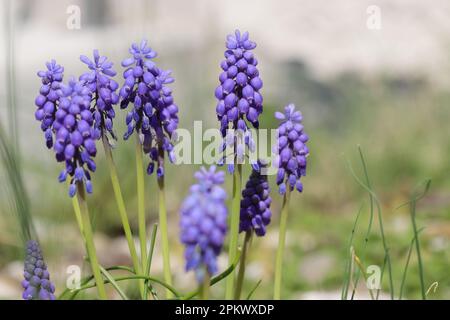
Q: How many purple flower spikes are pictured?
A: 10